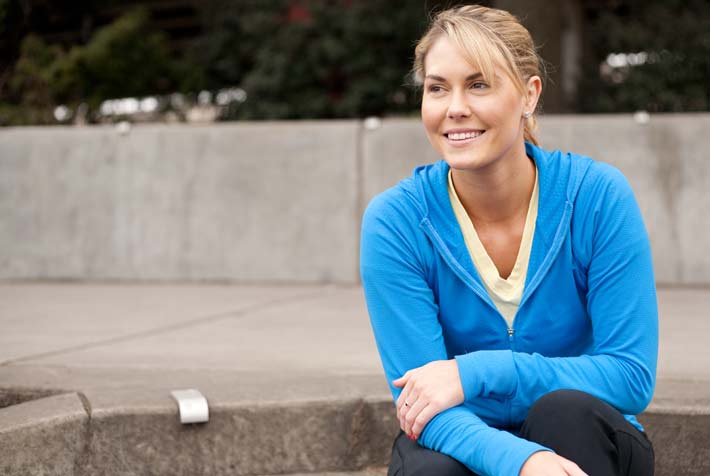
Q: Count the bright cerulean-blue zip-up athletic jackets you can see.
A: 1